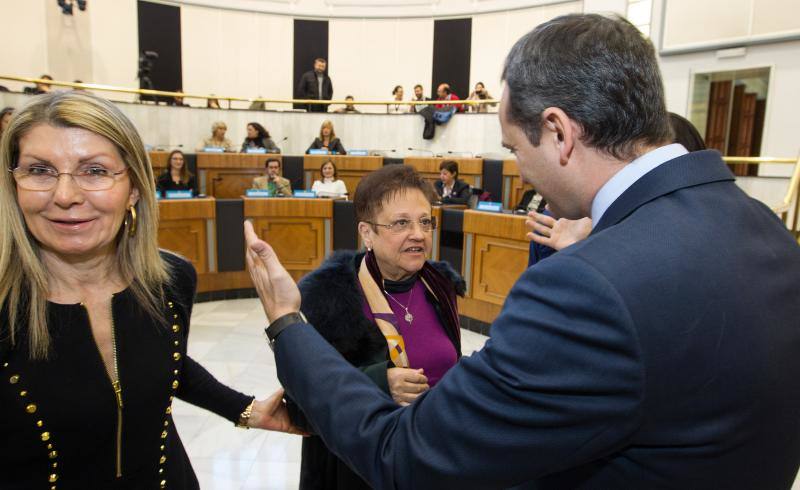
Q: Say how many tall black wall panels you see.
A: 3